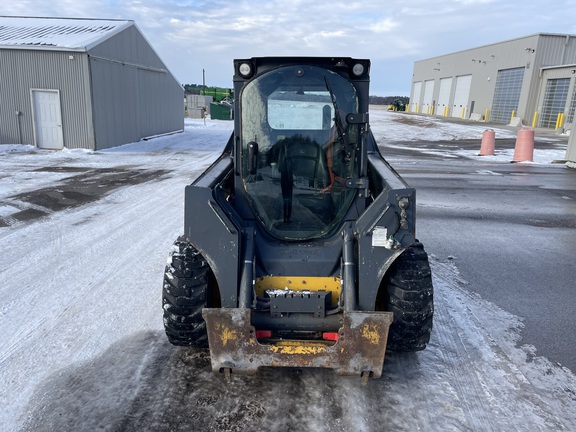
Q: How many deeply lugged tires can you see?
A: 2